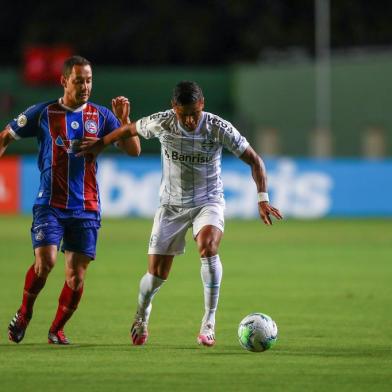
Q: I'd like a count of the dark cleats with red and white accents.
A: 2